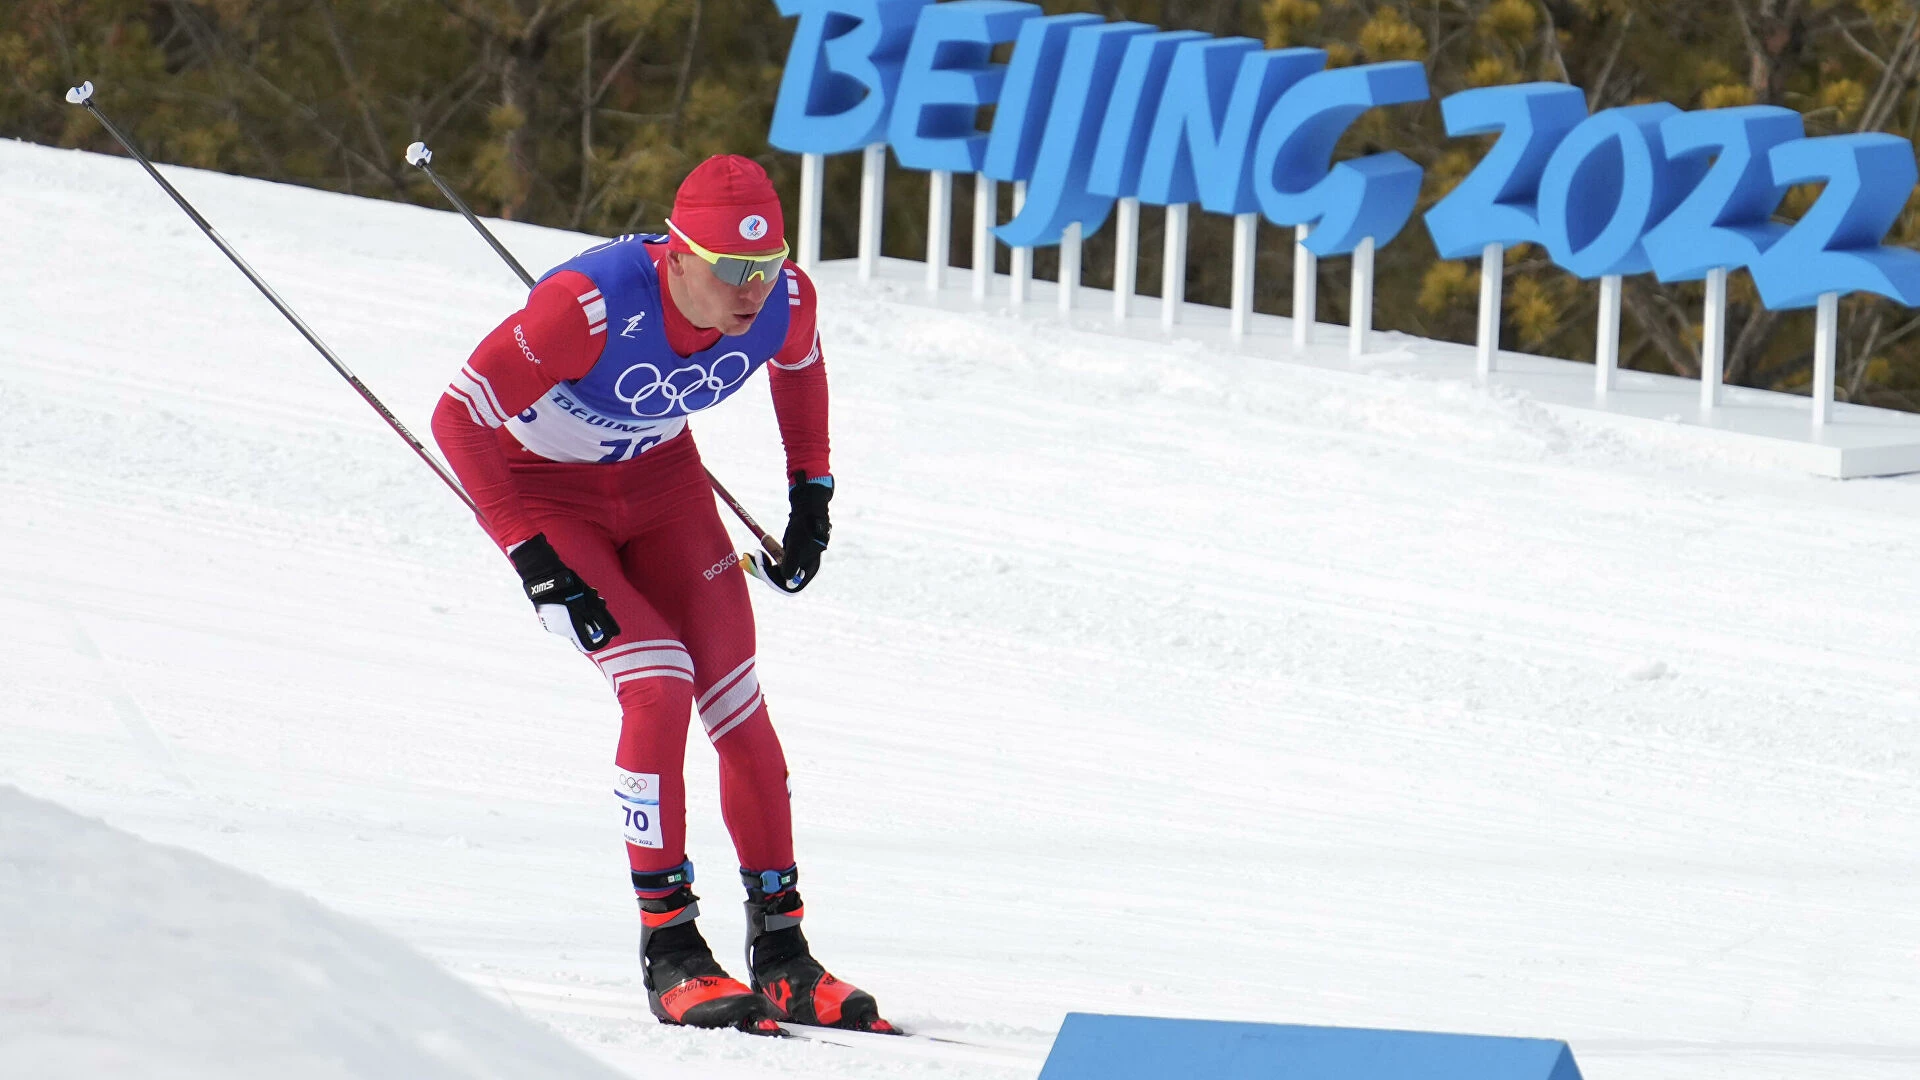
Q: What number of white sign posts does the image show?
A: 15